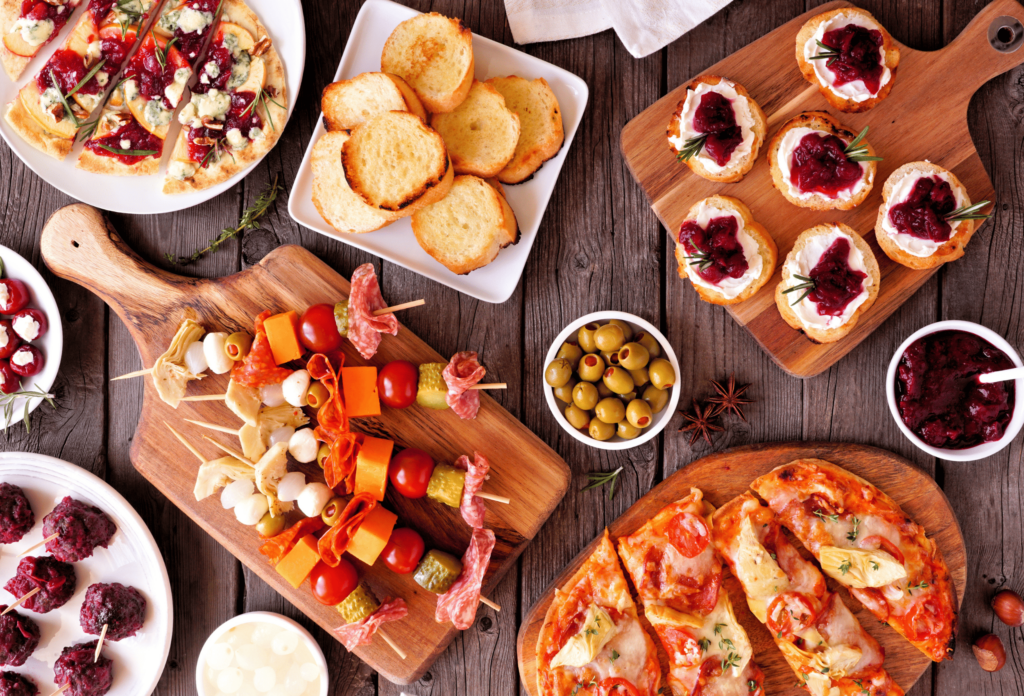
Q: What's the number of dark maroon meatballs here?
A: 7